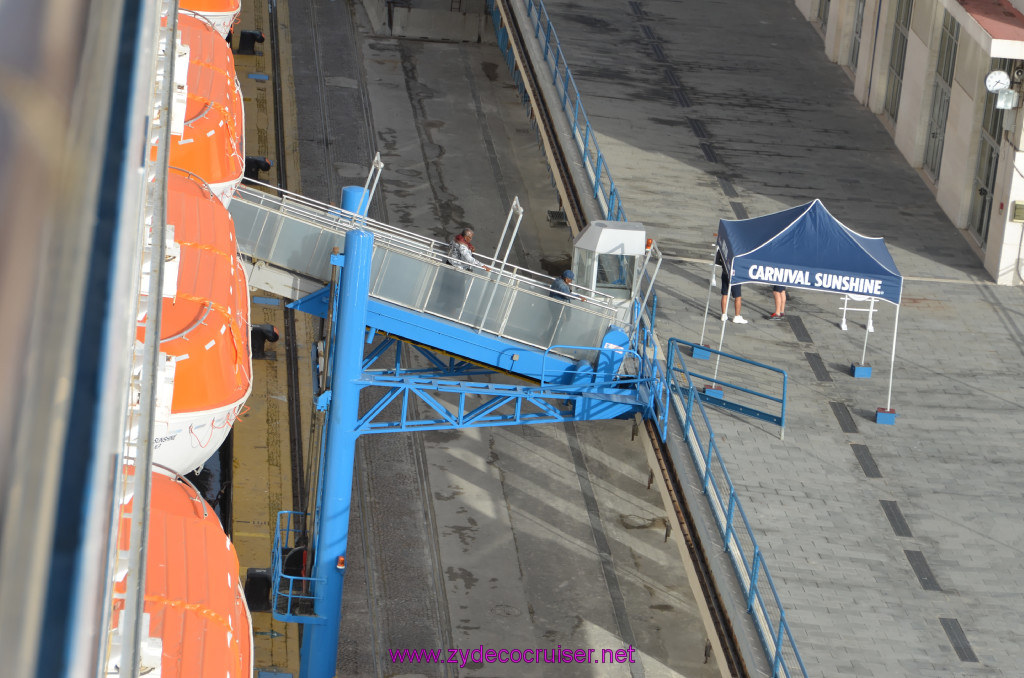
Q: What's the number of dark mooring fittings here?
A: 4